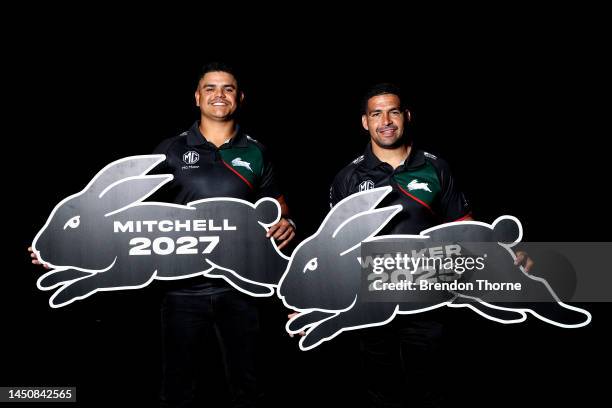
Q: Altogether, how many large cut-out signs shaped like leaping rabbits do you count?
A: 2